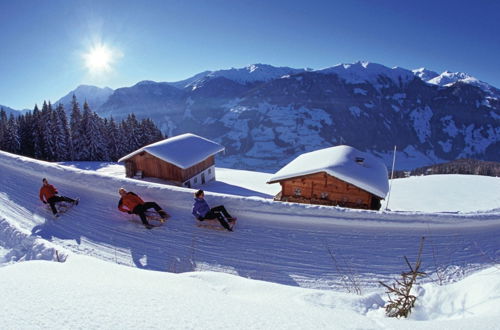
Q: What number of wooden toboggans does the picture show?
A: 3